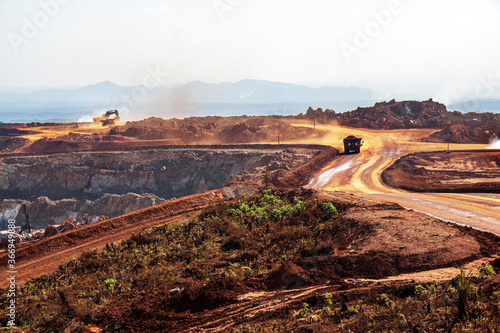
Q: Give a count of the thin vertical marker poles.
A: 3